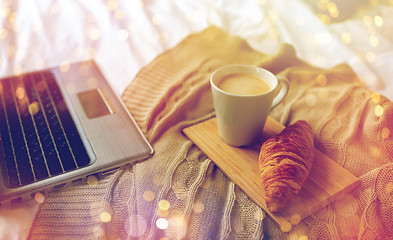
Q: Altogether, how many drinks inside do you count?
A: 1